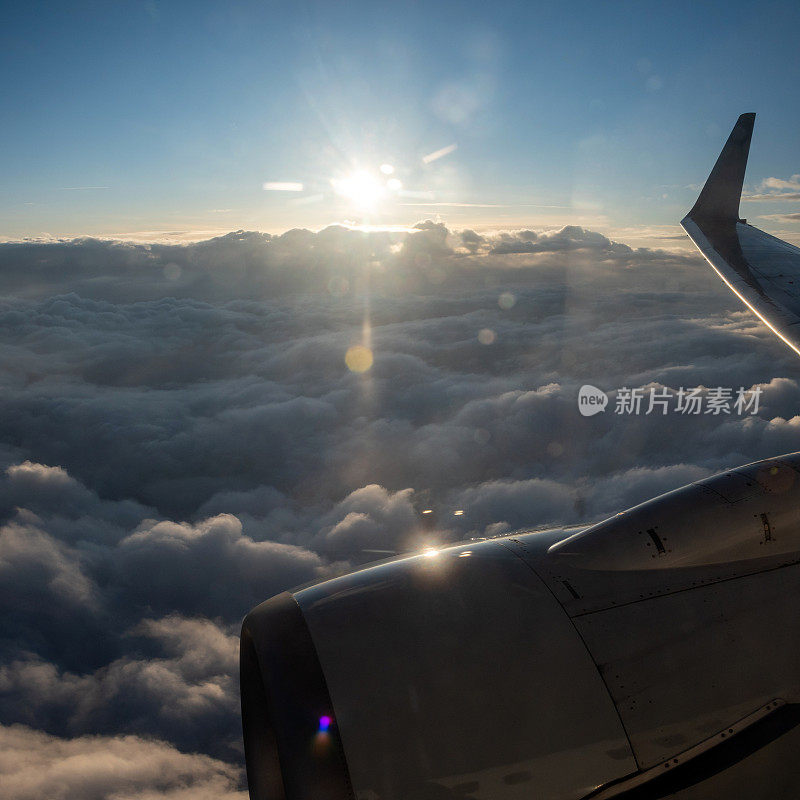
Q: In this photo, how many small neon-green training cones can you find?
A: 0